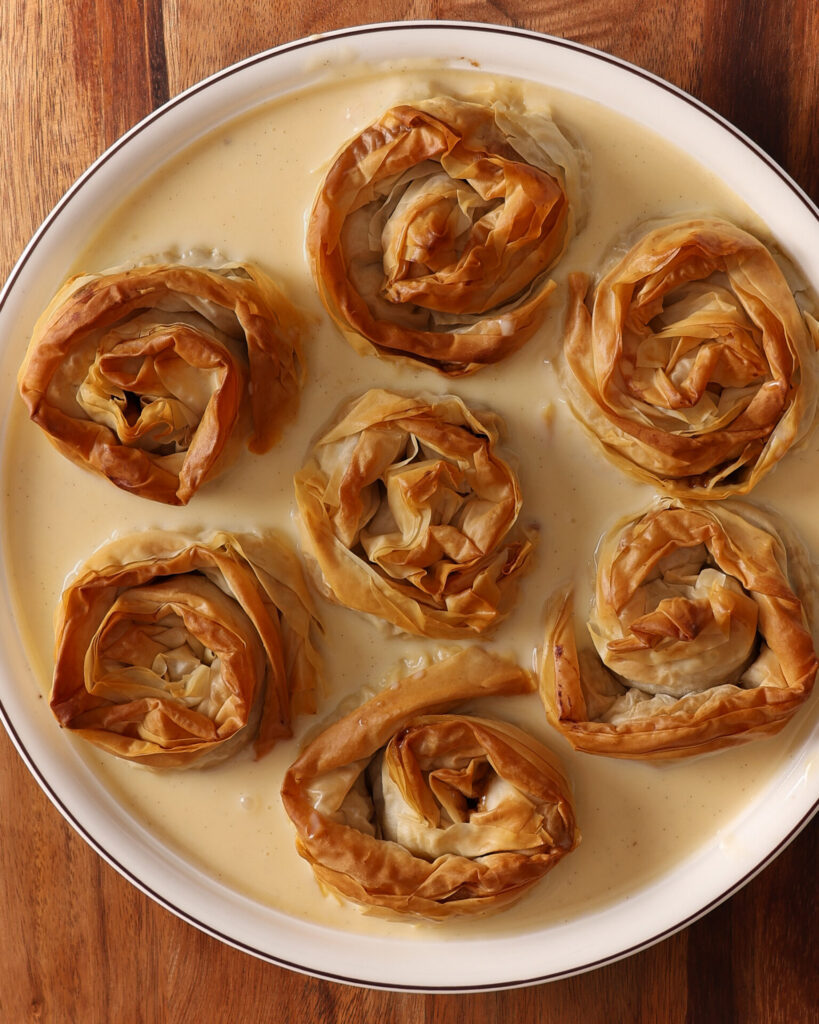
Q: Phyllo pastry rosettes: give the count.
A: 7